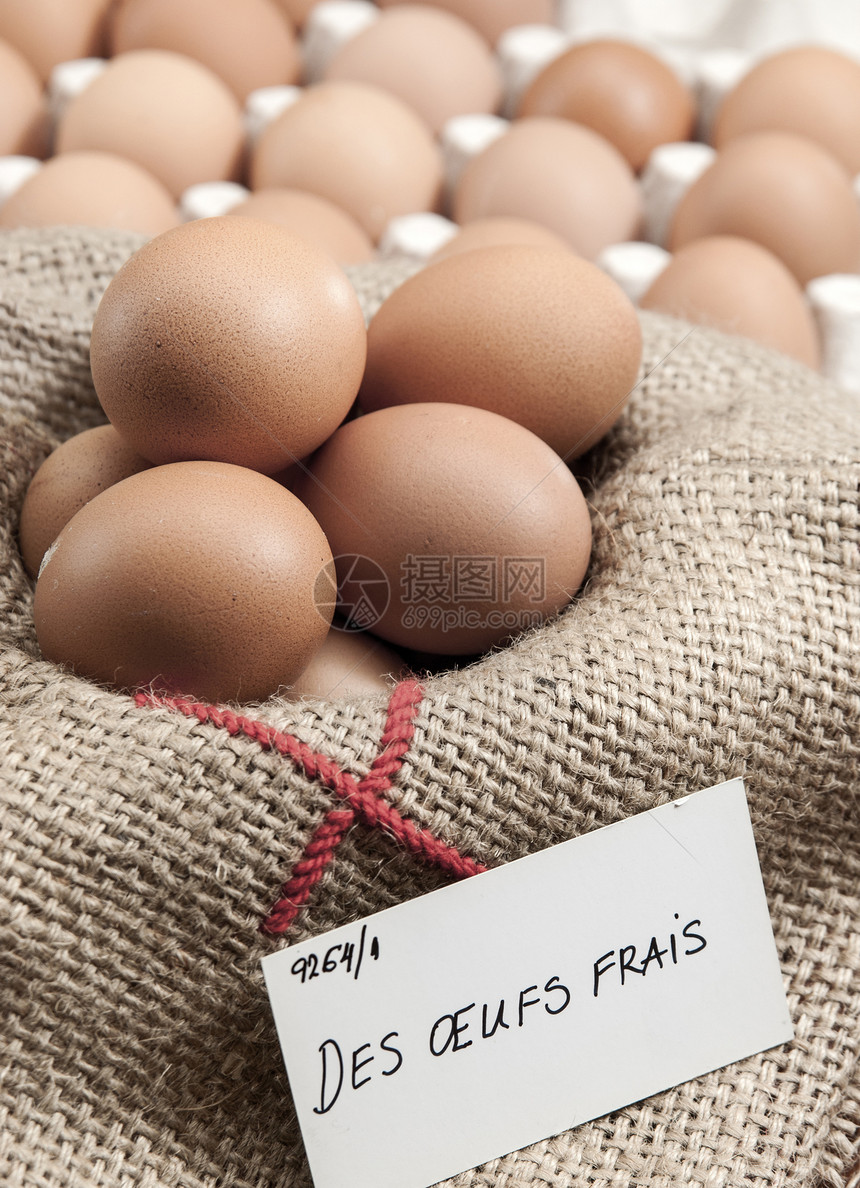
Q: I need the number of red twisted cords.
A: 2